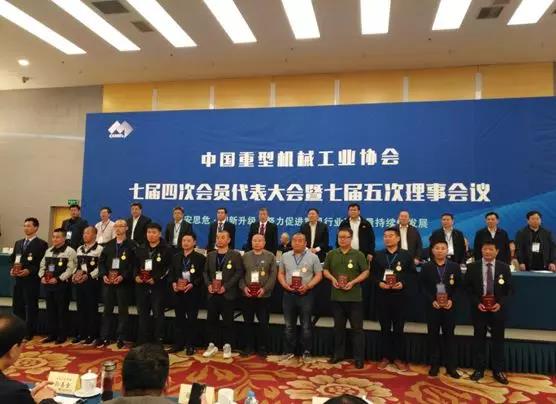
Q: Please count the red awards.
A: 13